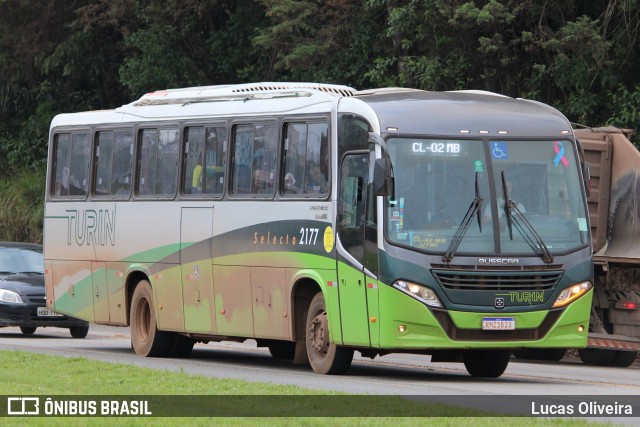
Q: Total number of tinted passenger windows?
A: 6